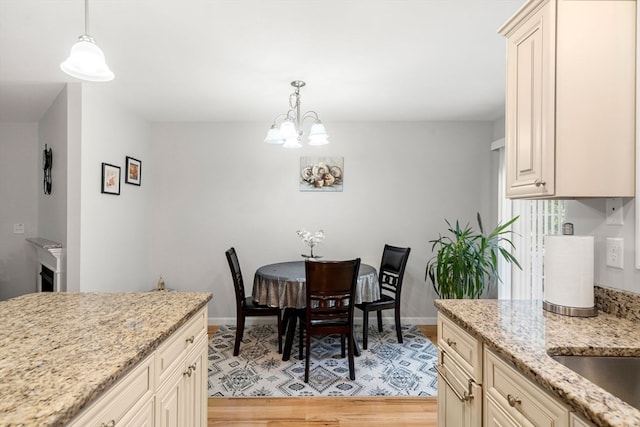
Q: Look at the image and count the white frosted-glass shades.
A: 6